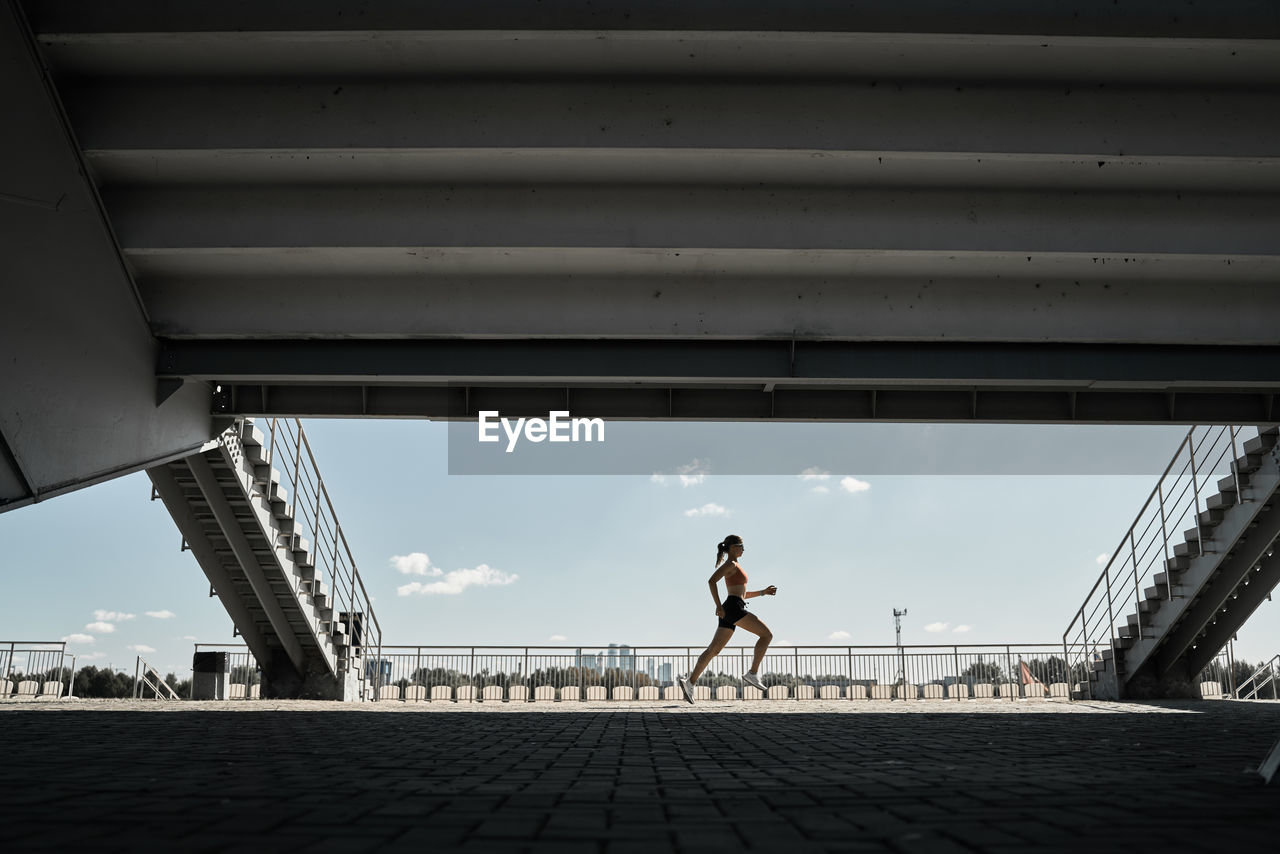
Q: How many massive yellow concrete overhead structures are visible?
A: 0